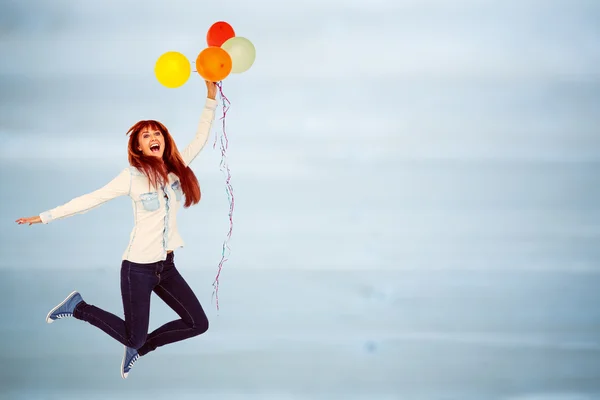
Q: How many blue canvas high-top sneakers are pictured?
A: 2